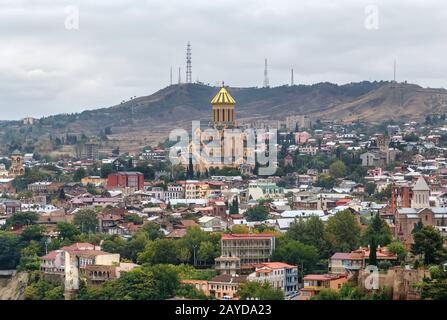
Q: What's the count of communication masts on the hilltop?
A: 6